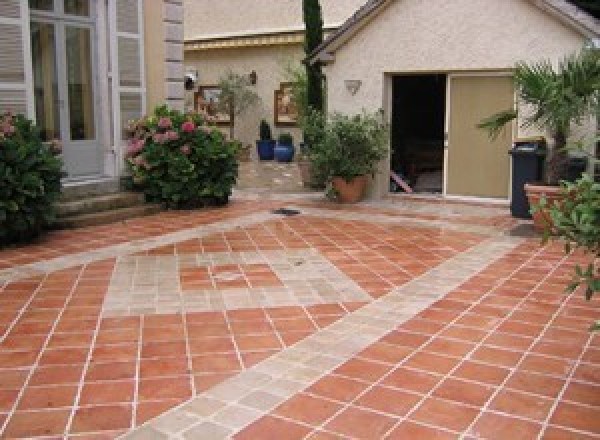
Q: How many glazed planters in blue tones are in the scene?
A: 2